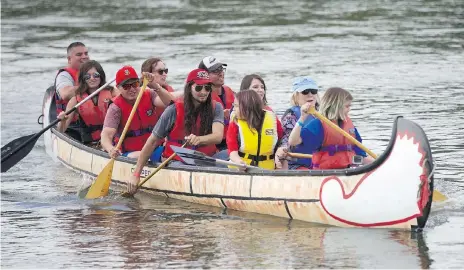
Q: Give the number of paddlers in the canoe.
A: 10